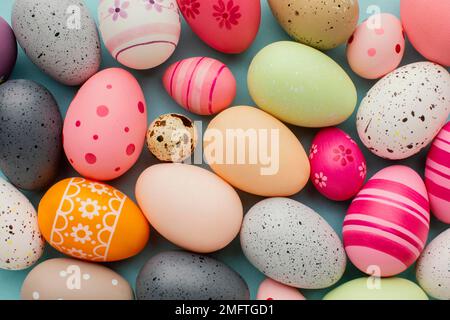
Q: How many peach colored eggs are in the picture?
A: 2